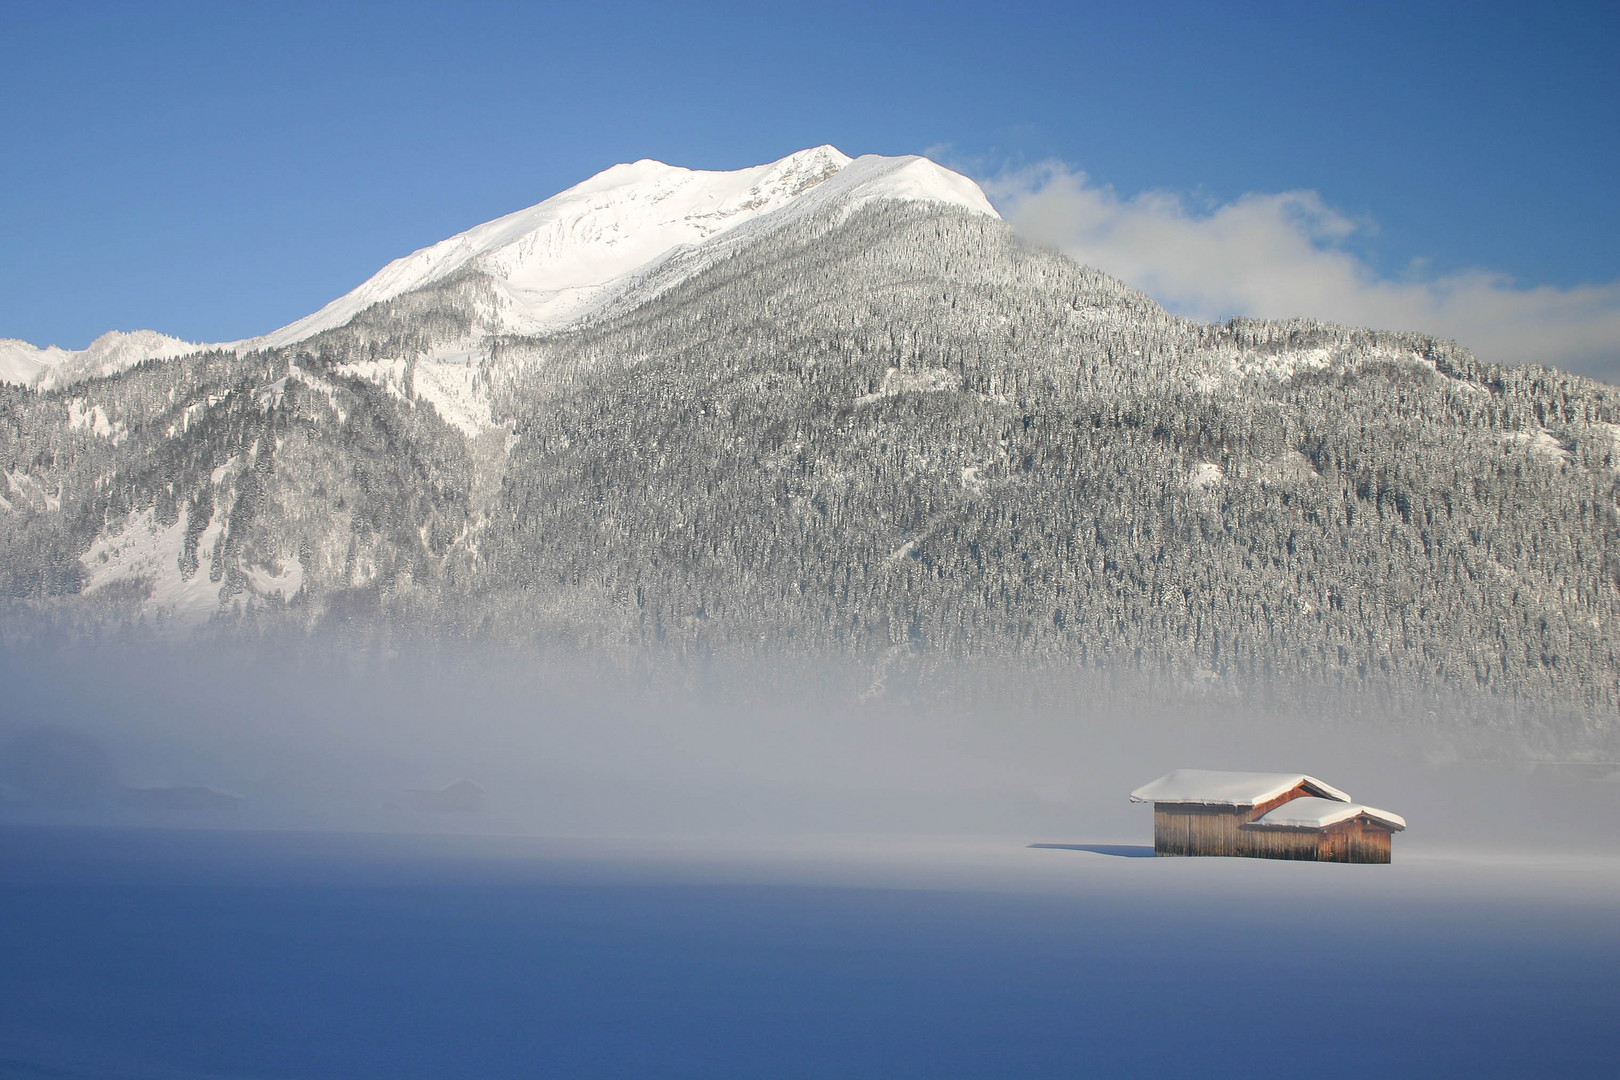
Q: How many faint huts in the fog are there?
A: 2